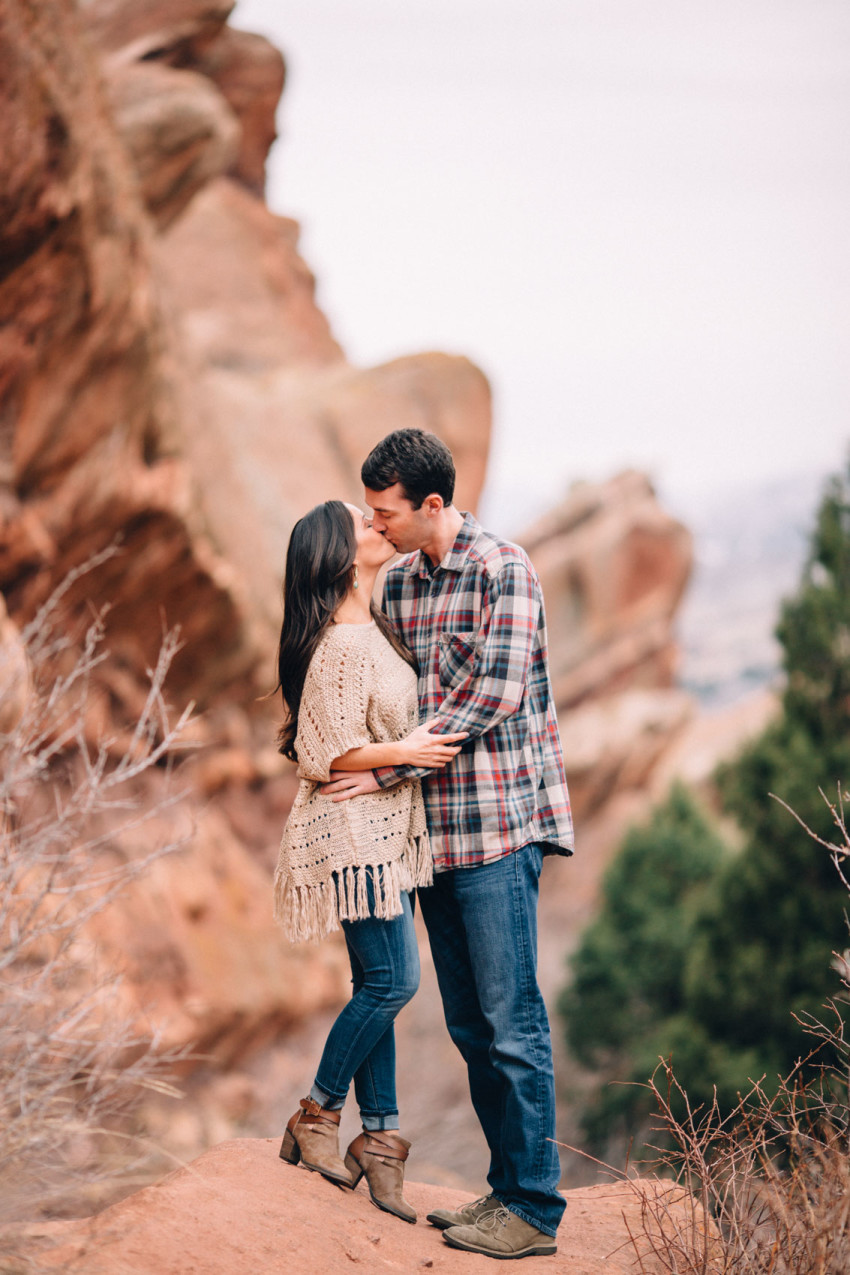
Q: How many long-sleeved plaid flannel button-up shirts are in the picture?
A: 1